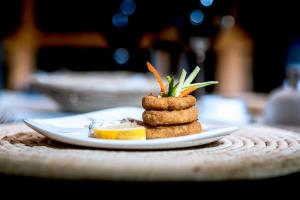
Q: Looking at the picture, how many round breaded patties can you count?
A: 3